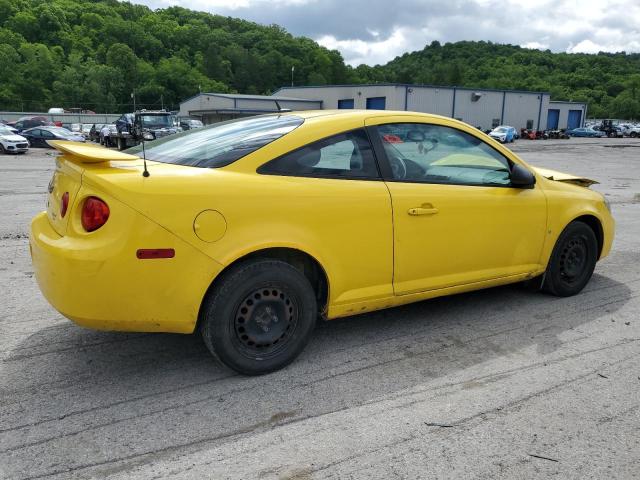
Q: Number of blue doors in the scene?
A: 4